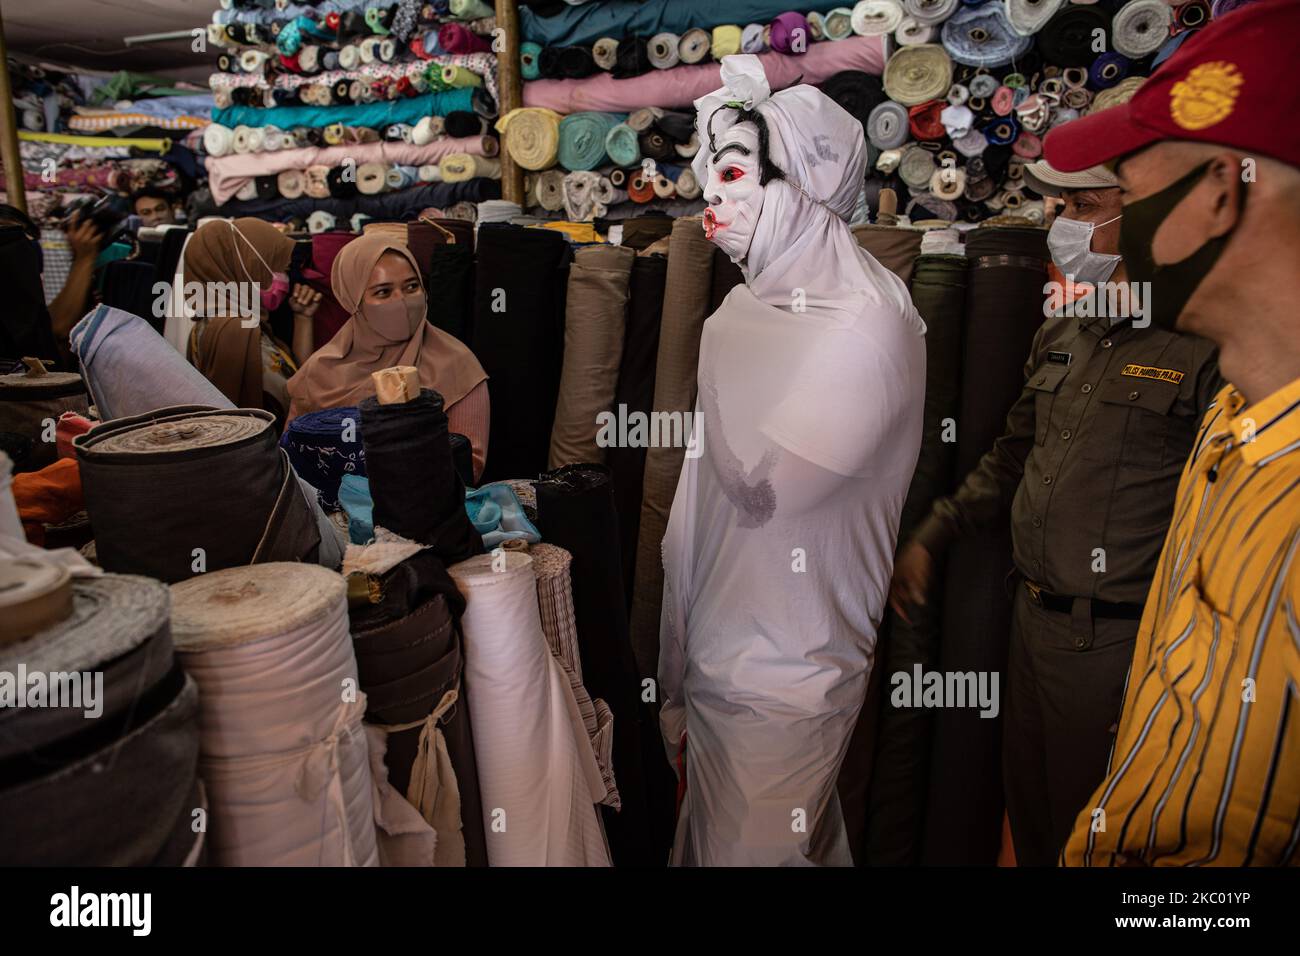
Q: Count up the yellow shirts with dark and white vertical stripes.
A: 1